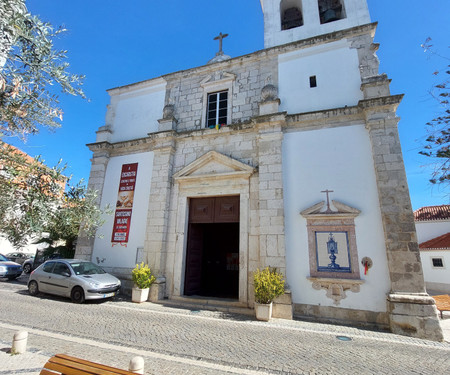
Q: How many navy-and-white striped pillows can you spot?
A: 0